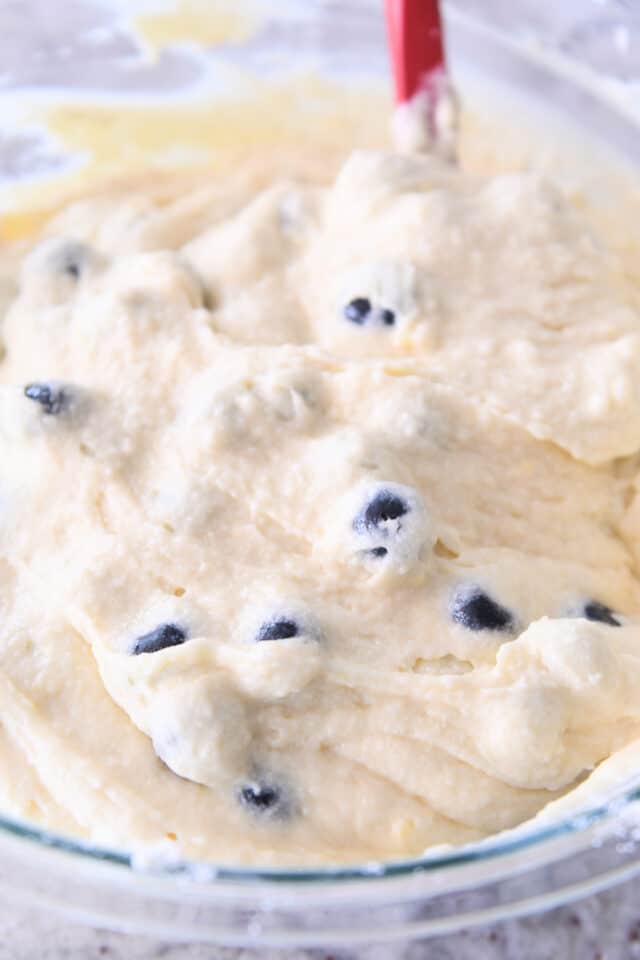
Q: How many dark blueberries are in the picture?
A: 9